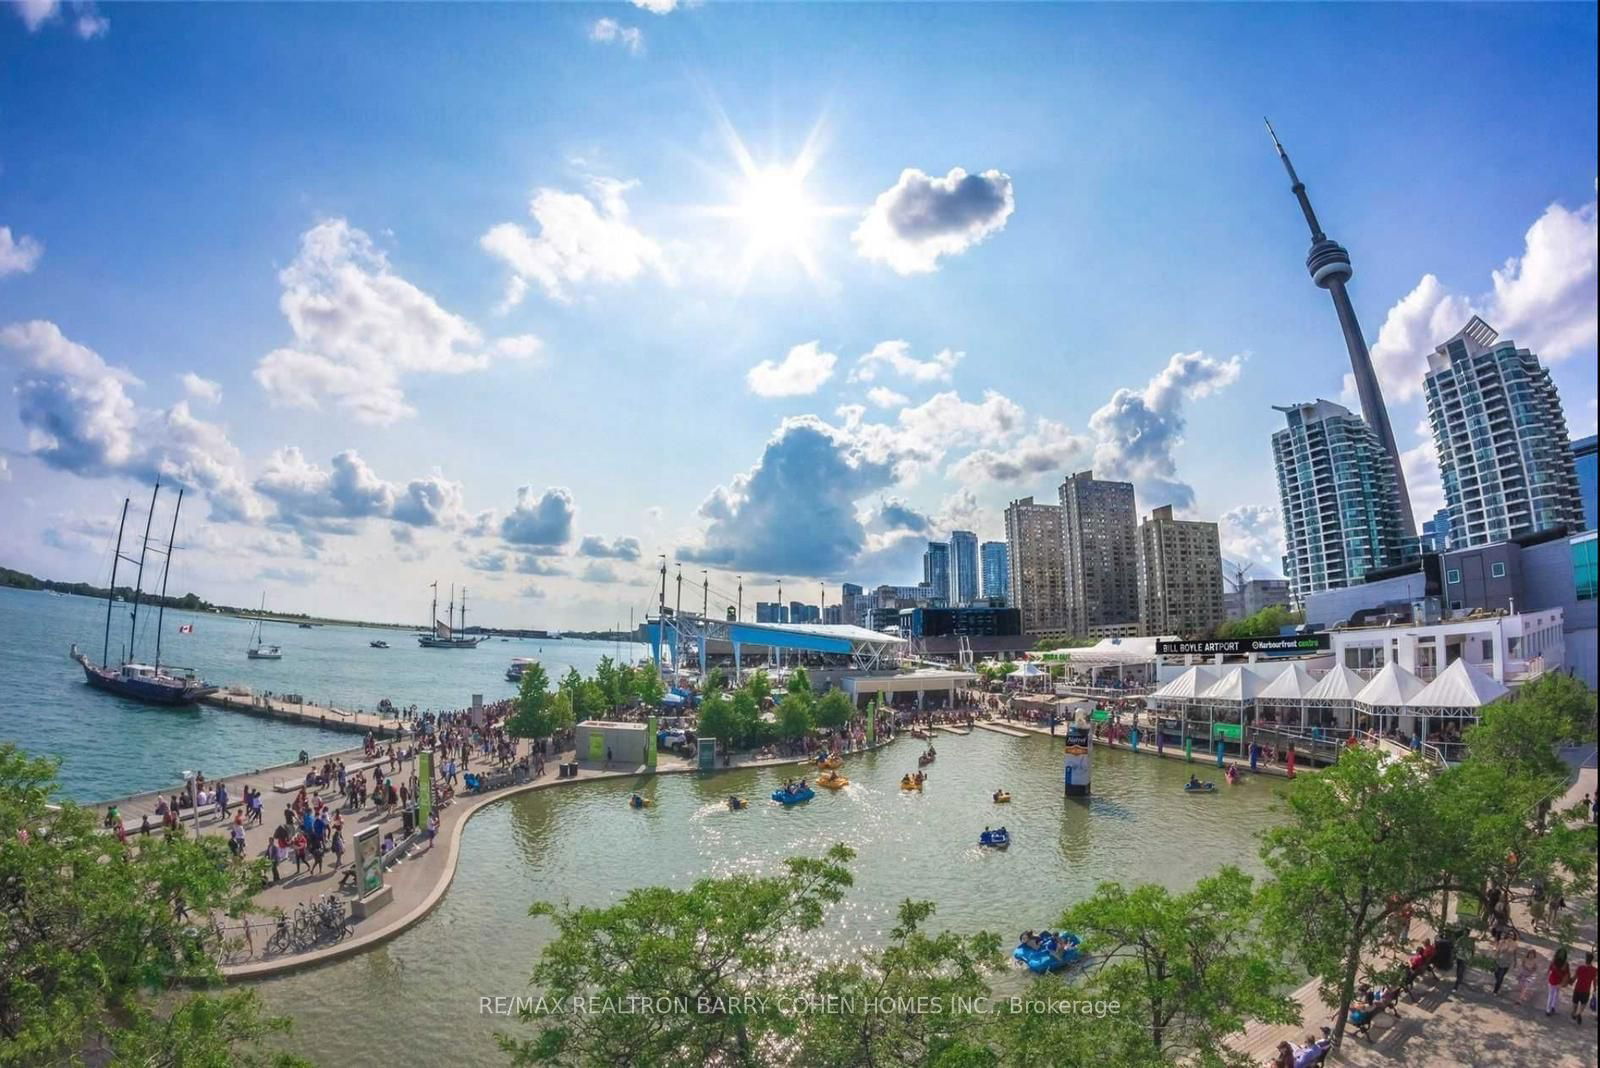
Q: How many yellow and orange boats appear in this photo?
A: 6